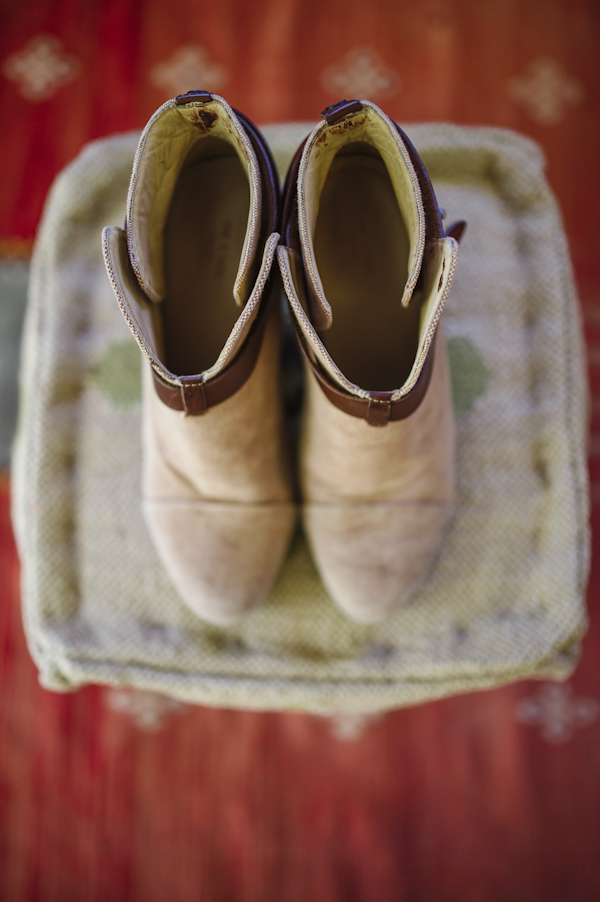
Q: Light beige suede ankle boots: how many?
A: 2